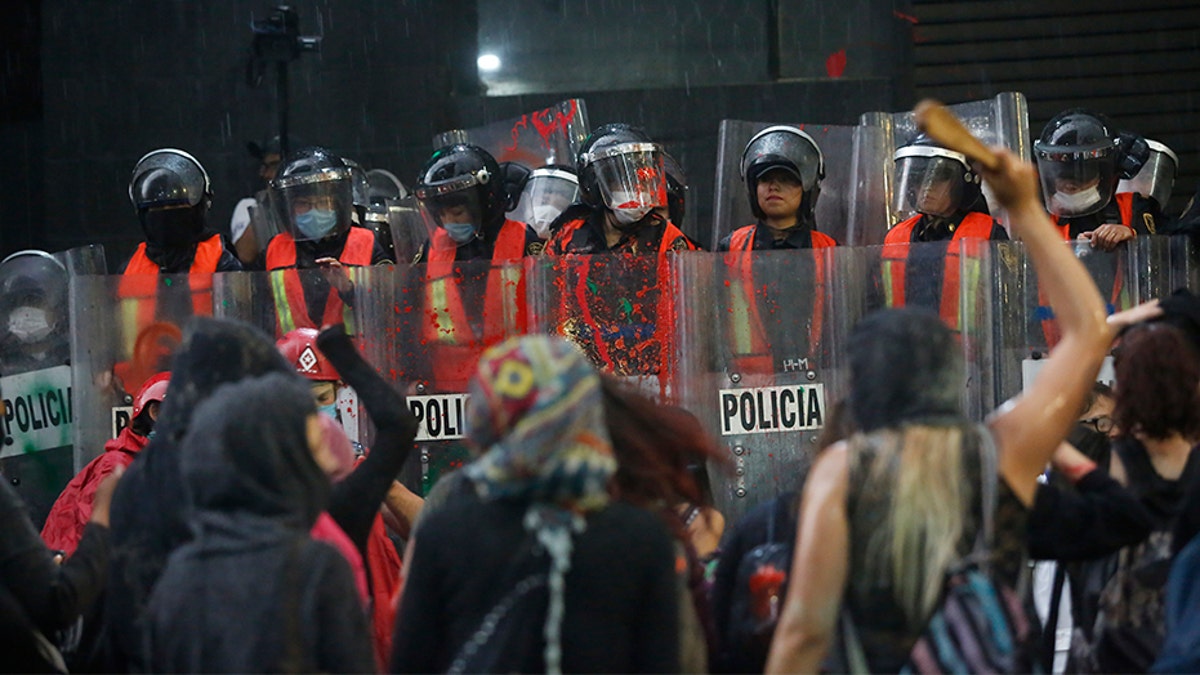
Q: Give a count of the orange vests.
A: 7